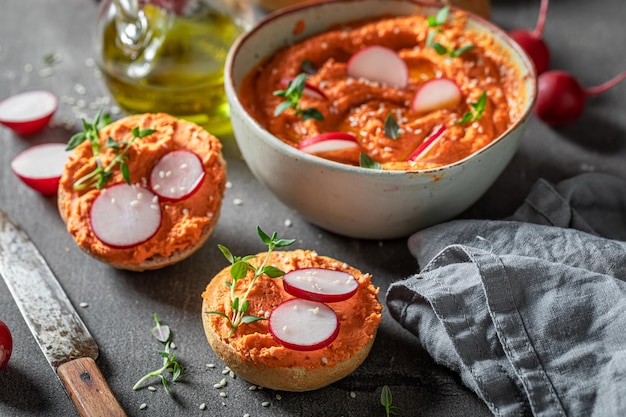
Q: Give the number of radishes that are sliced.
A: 11